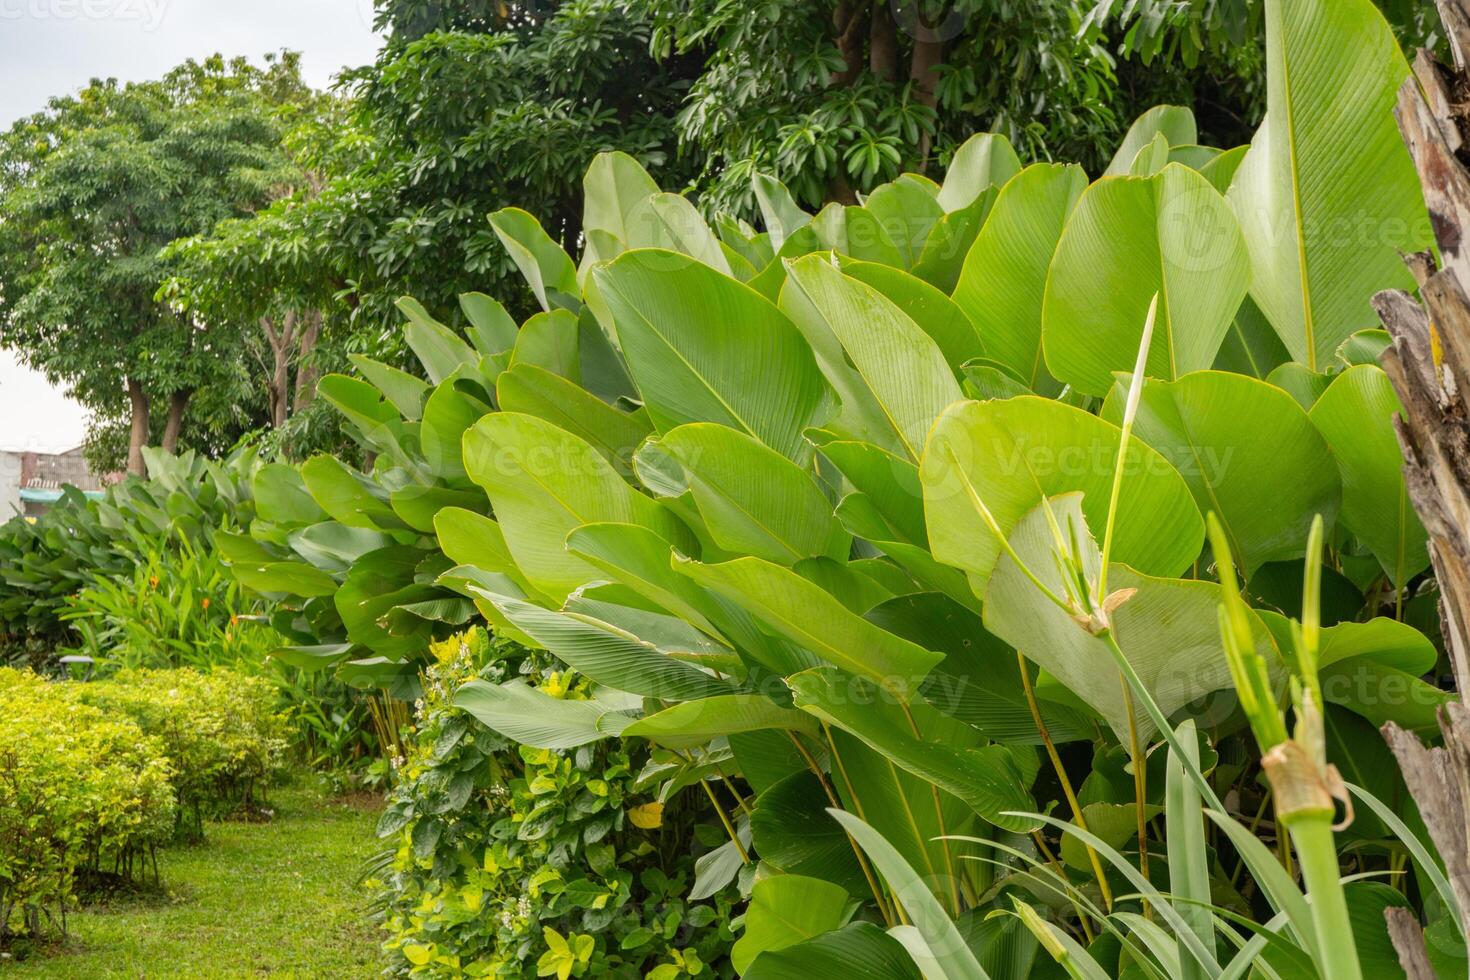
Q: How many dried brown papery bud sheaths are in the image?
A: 2